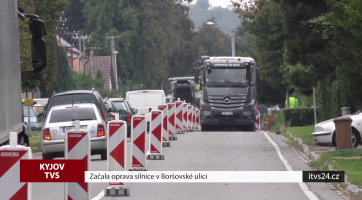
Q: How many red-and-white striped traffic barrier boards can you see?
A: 13